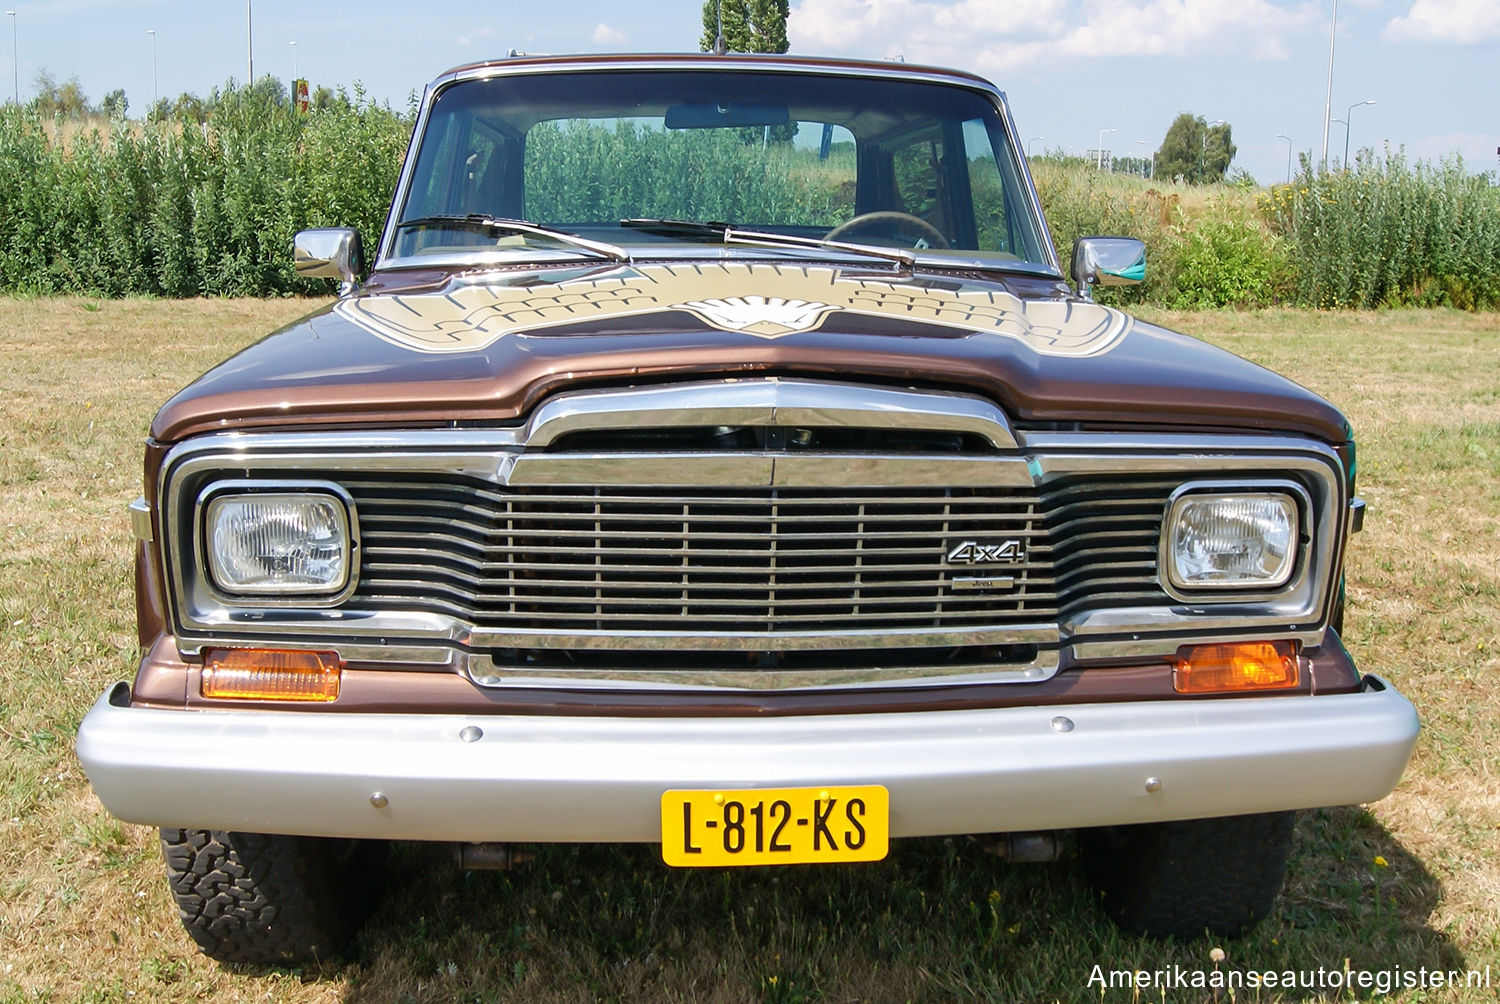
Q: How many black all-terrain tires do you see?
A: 2